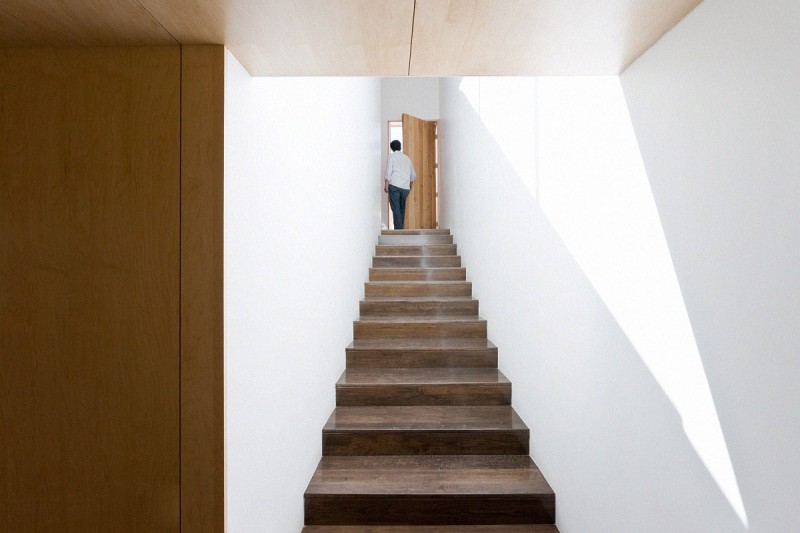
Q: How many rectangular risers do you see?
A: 12